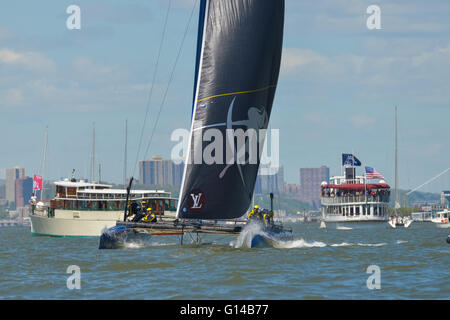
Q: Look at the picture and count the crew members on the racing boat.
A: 5